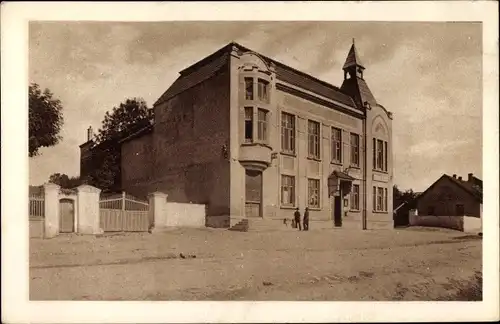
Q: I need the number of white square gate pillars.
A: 3